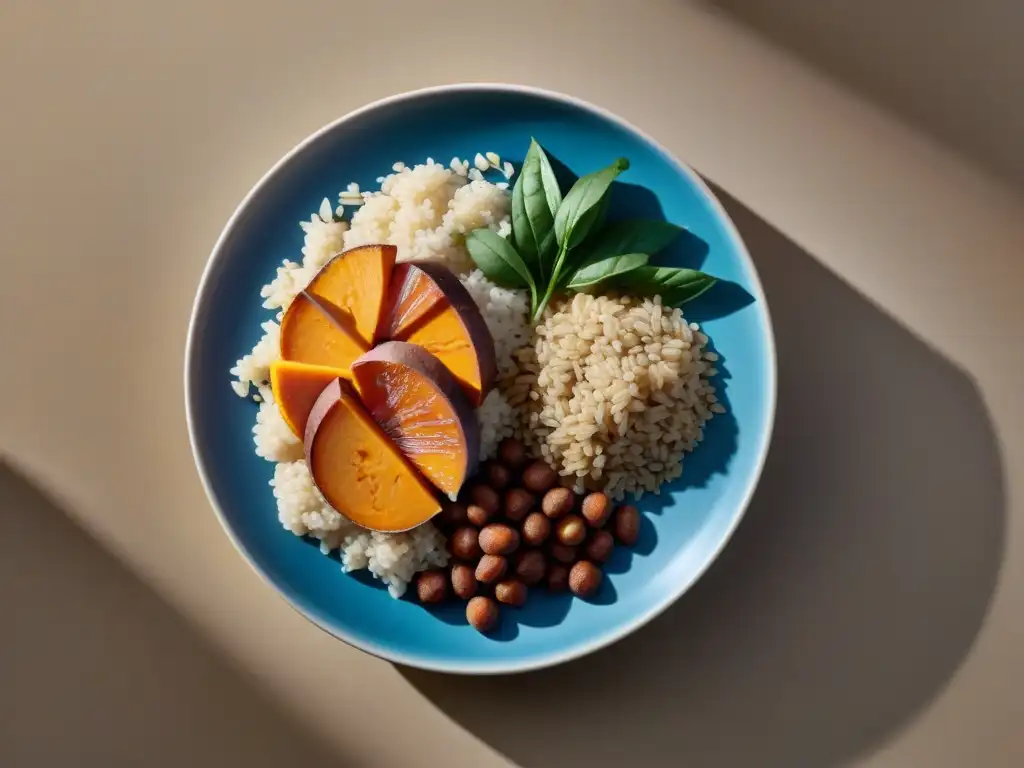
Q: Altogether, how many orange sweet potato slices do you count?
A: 6